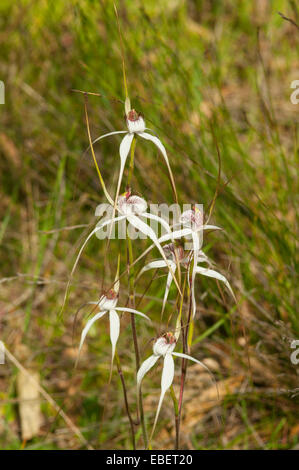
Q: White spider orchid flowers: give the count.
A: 6